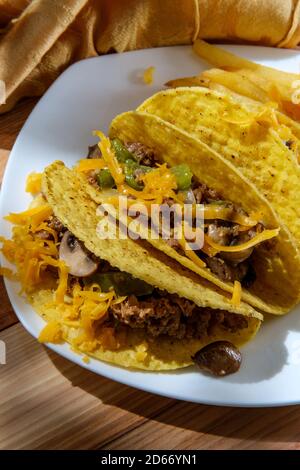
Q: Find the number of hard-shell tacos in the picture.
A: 3